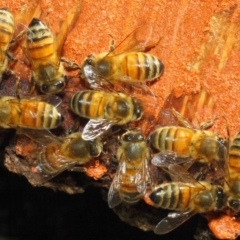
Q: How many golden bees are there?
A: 10